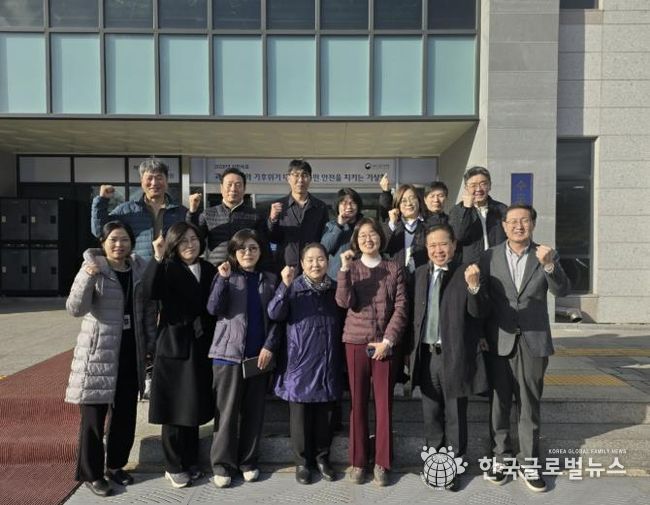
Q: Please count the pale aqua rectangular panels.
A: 9